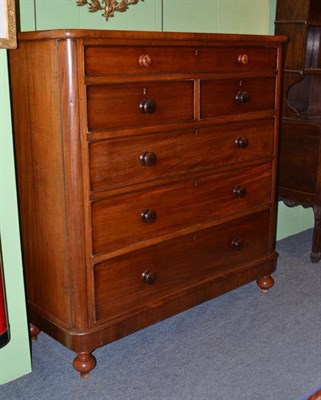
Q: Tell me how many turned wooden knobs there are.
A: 10